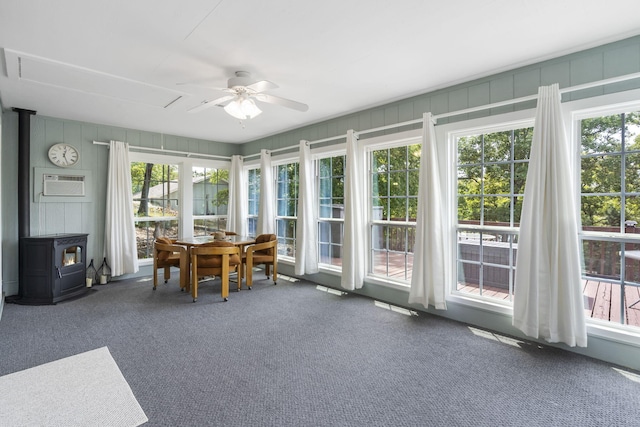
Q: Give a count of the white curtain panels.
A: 7